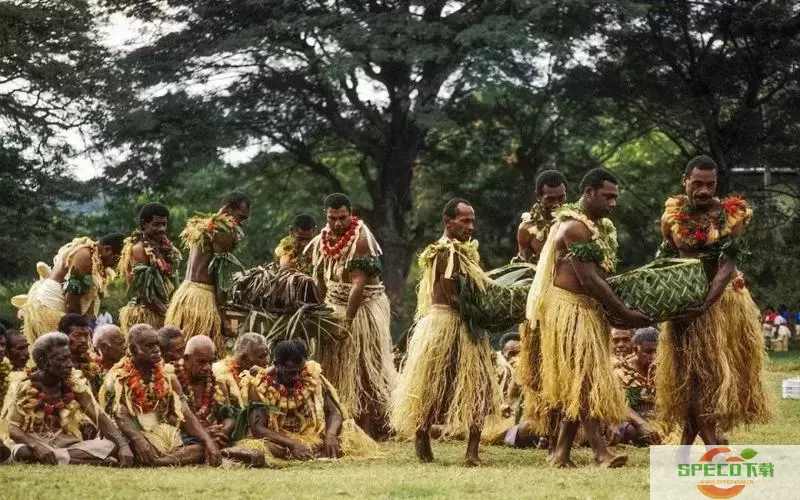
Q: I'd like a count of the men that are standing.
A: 9